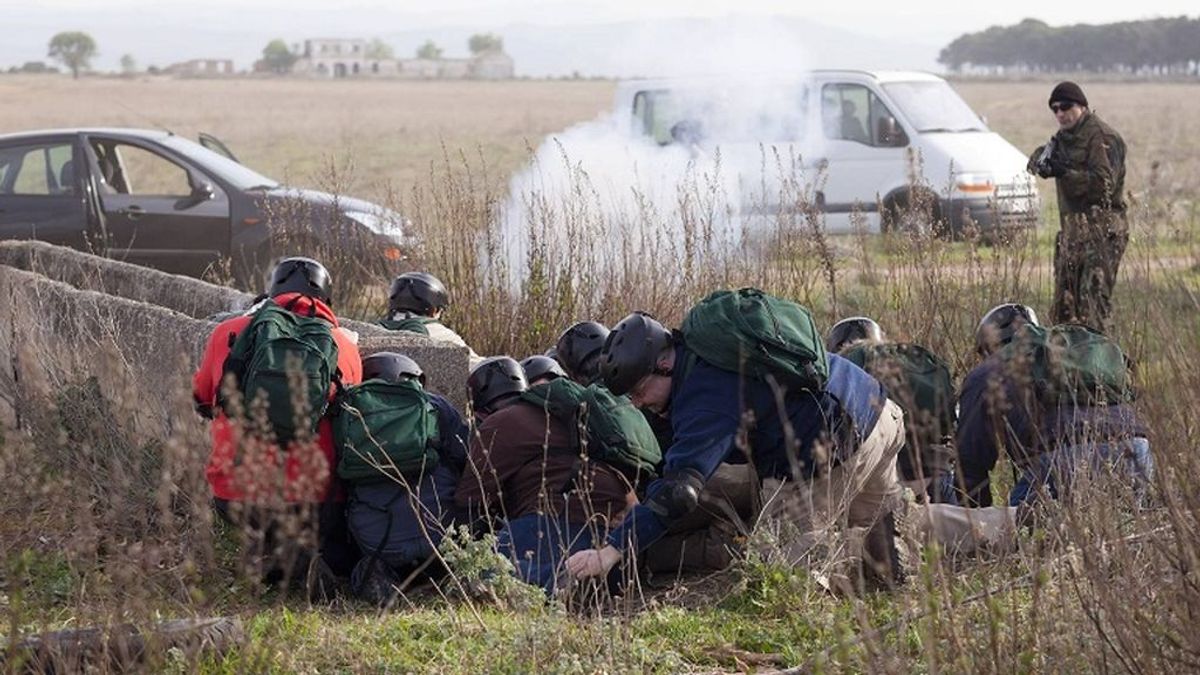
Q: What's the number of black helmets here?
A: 9